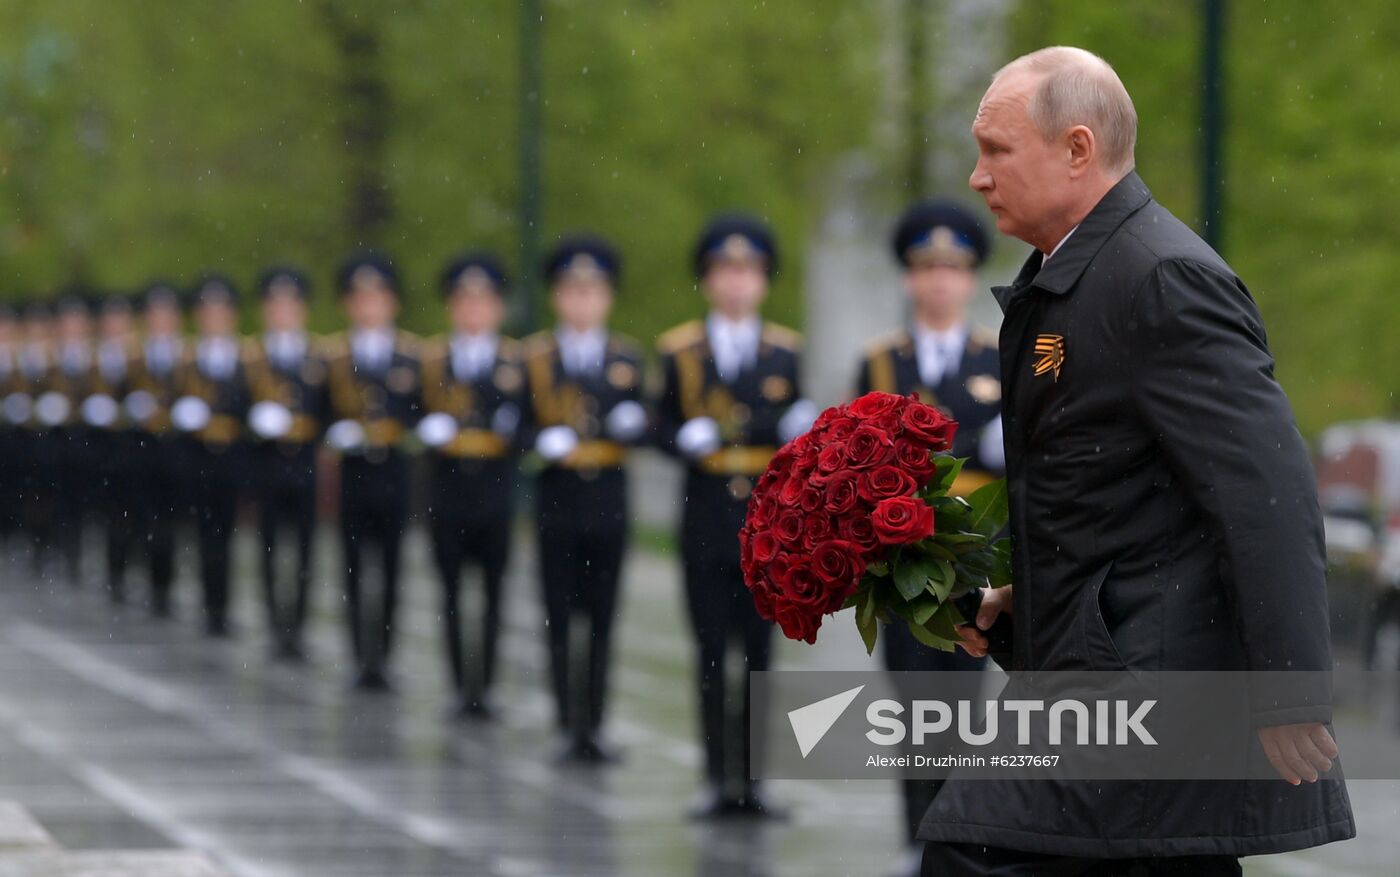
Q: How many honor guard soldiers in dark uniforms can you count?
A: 12